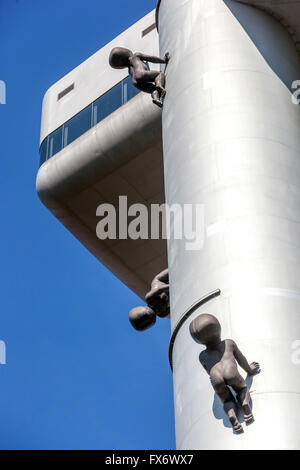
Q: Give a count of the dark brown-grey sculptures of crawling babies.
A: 3